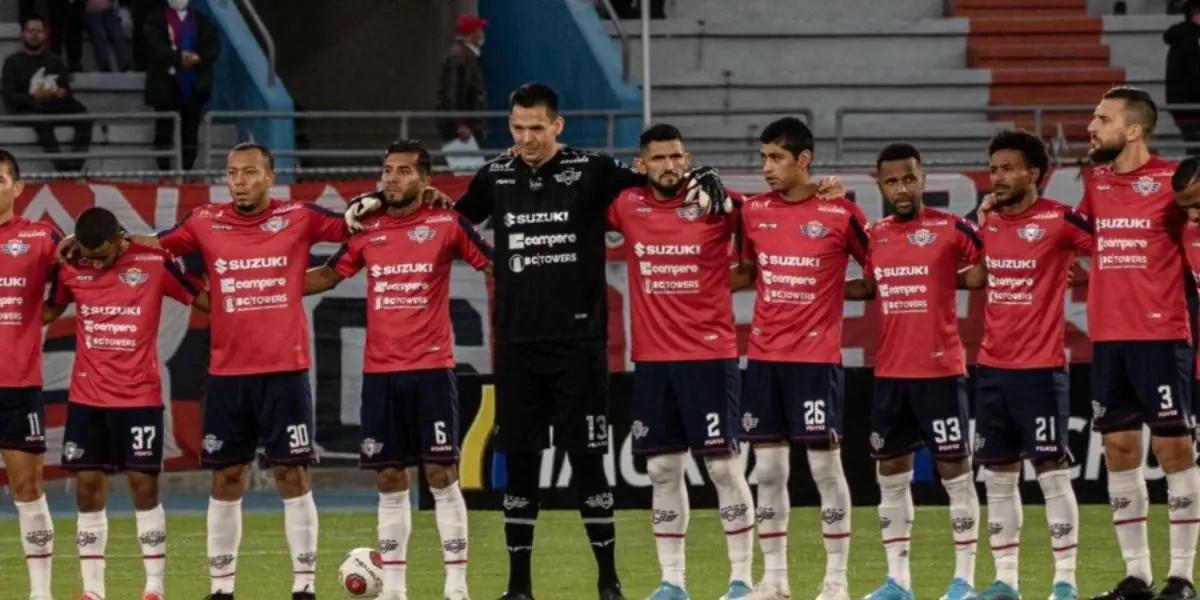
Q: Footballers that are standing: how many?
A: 11